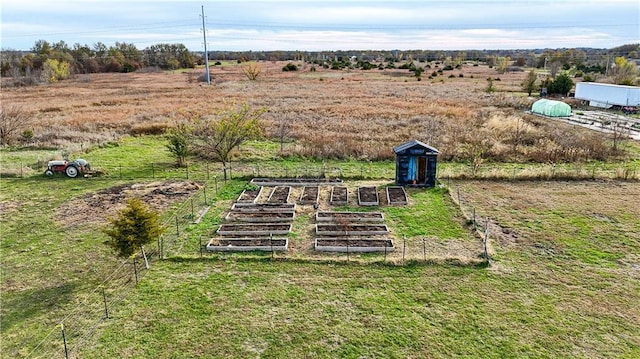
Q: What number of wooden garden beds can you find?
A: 14